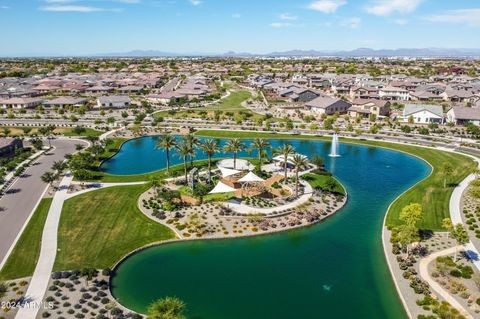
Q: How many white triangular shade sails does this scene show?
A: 3